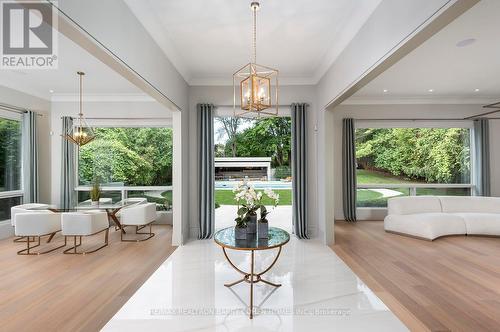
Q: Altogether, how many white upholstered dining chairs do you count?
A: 6